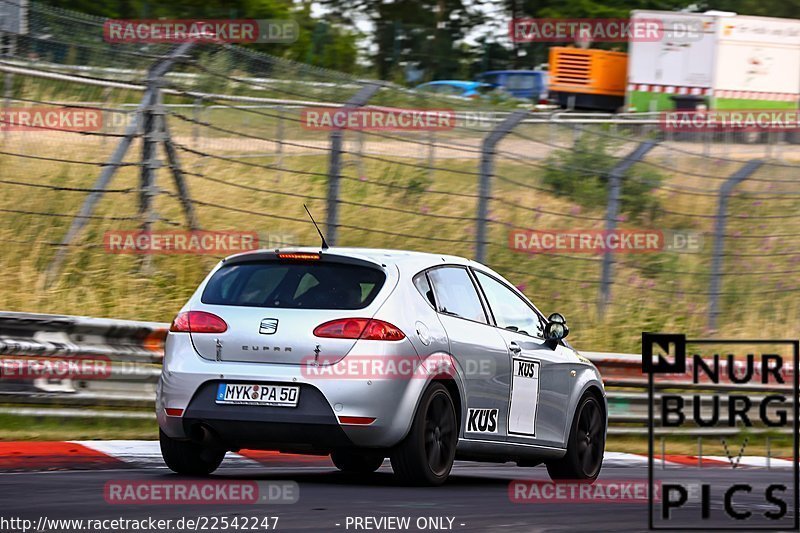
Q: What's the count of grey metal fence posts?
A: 5